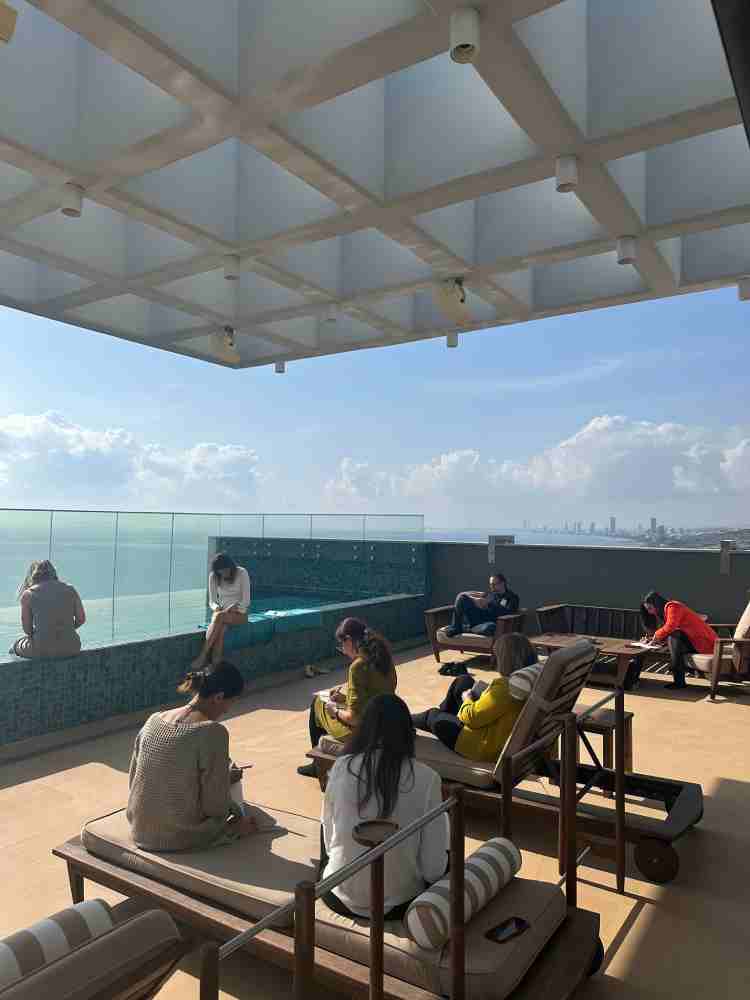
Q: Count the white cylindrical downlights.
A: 9